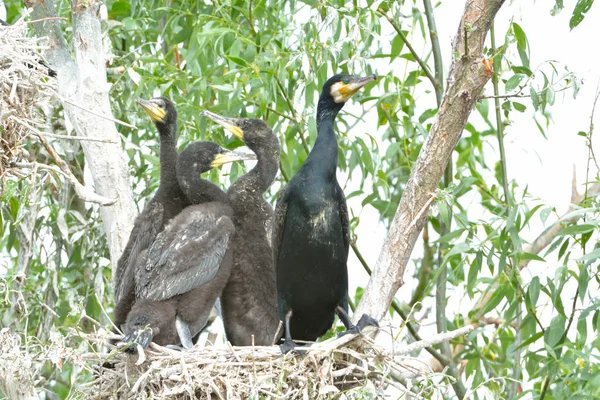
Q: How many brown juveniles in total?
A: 3